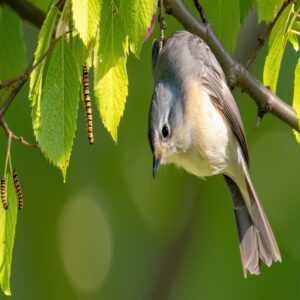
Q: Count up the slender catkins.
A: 3